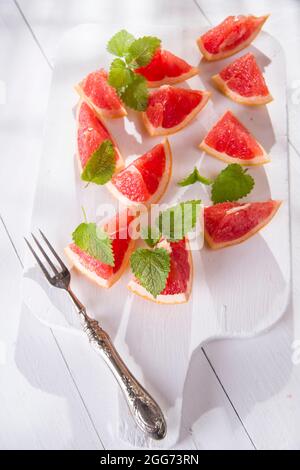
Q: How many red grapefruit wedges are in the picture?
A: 11